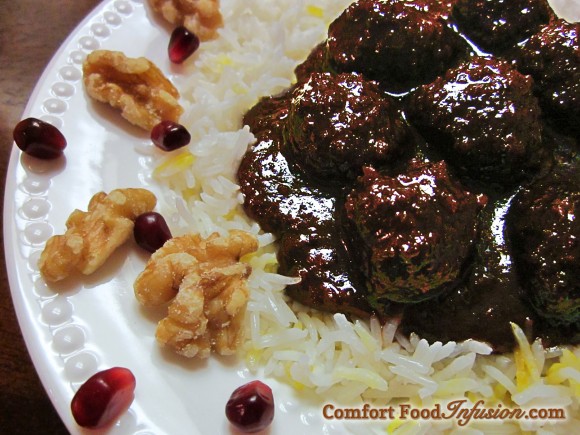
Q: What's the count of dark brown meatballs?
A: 7